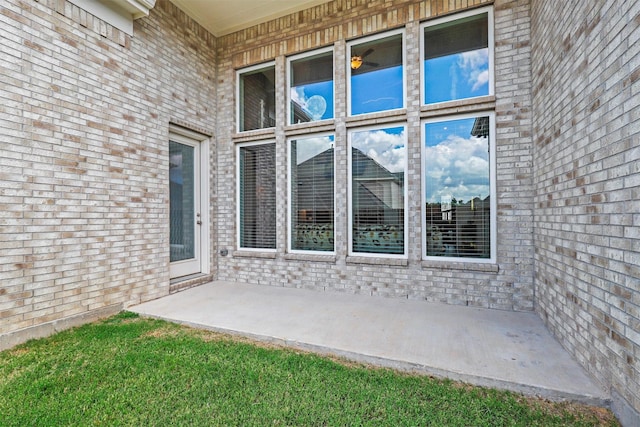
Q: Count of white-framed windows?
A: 8